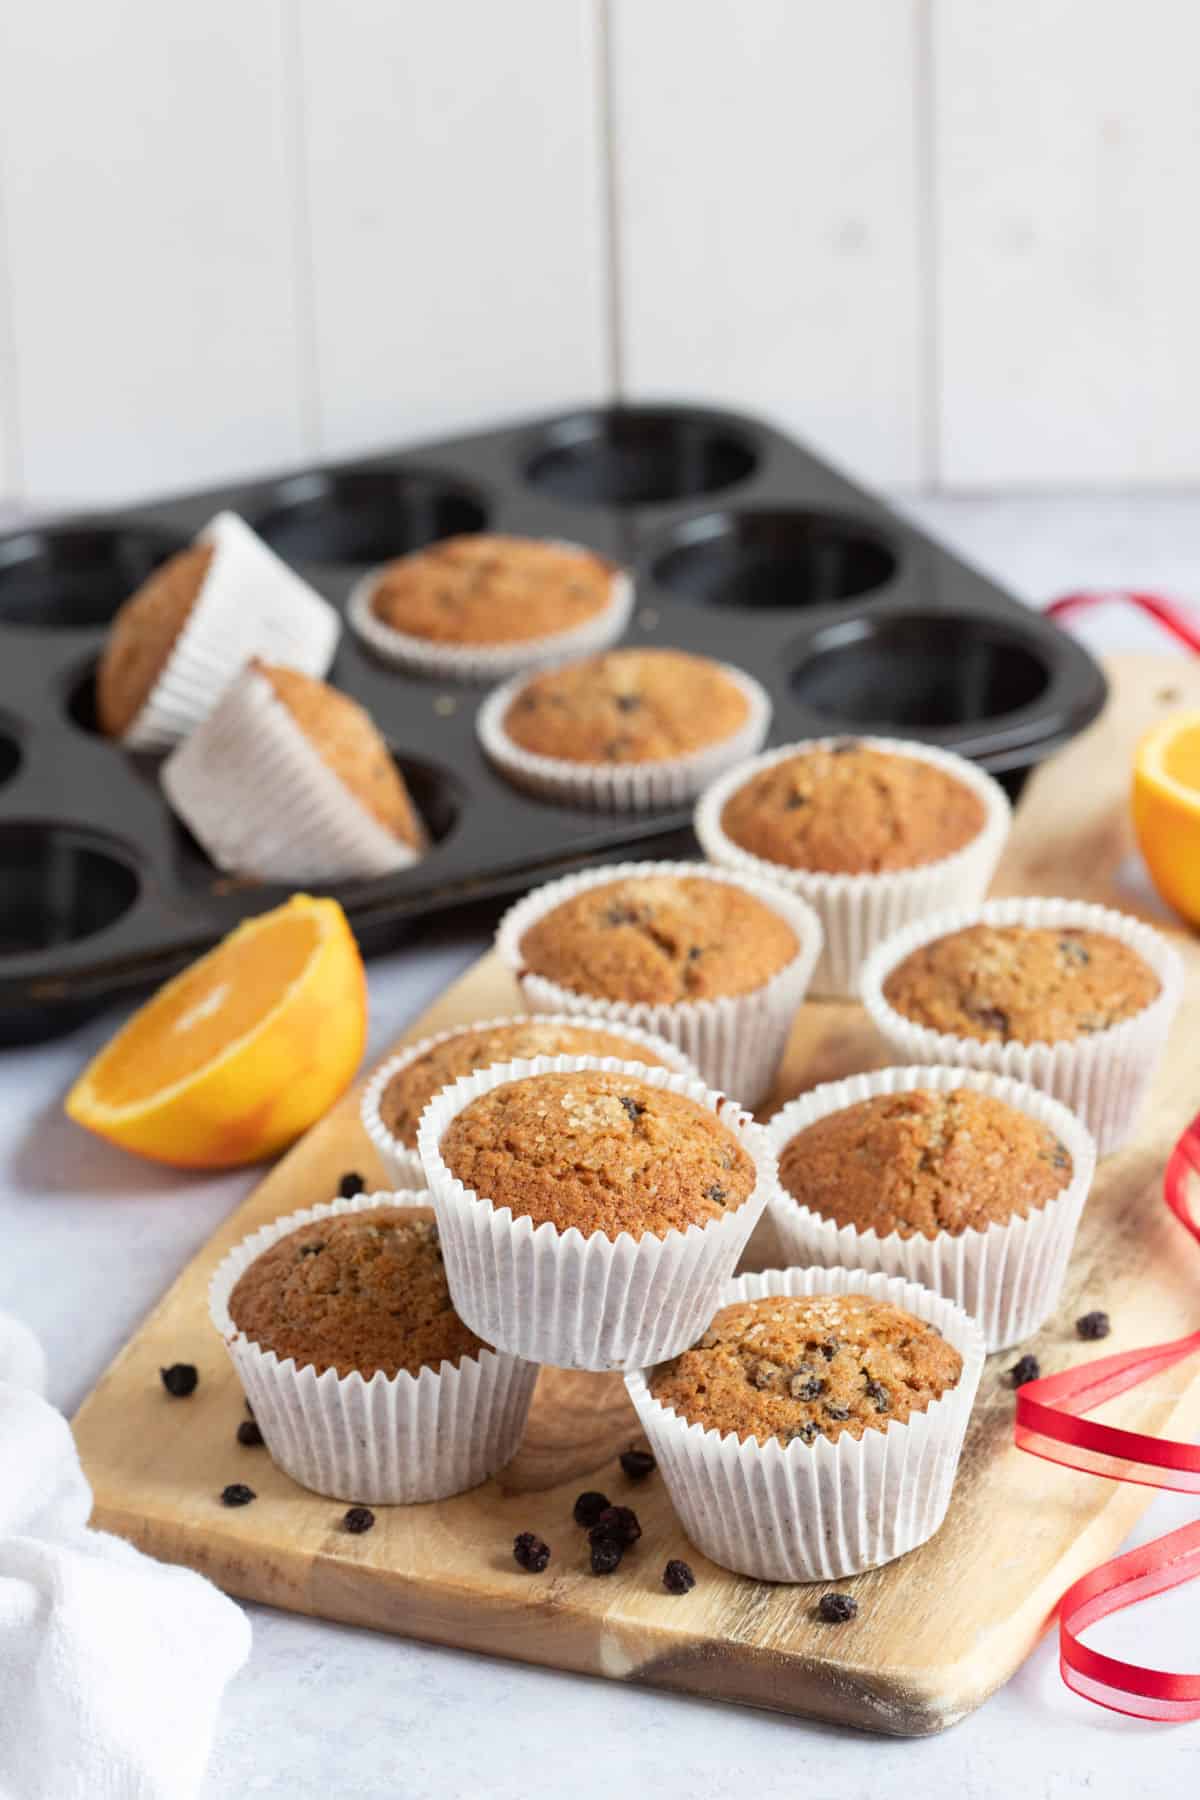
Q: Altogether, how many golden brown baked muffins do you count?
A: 12